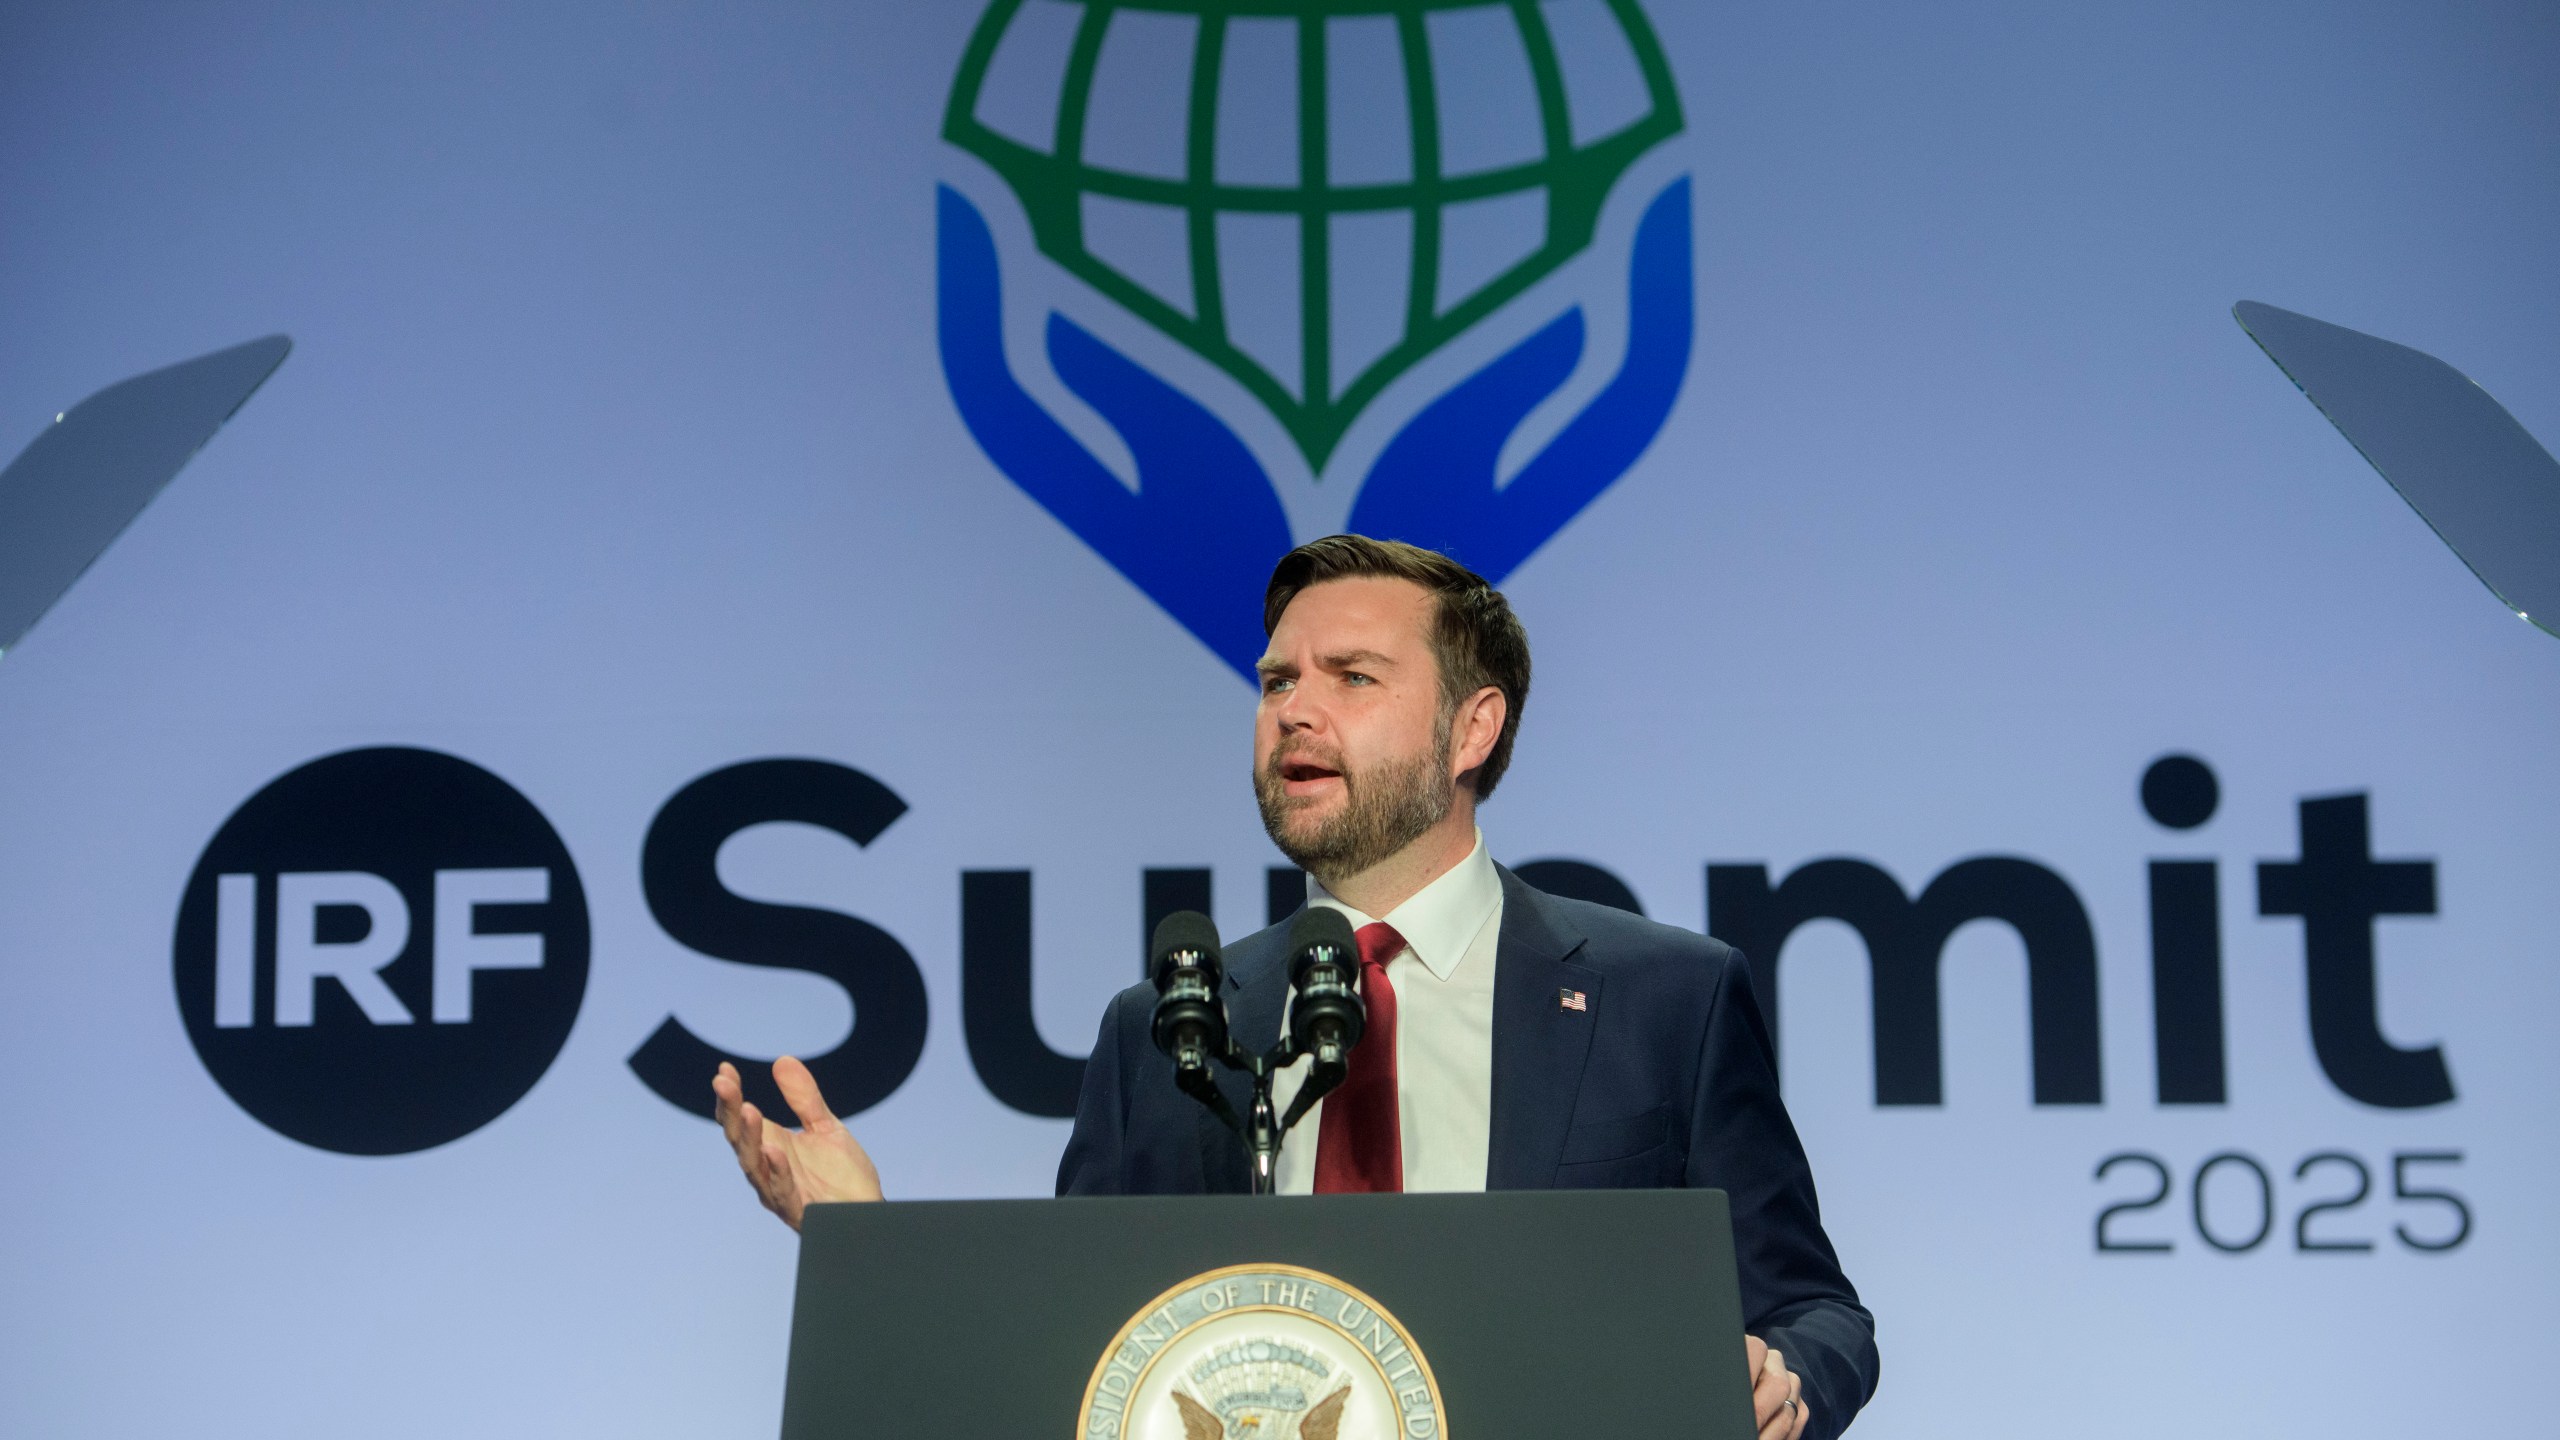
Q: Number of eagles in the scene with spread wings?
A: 1